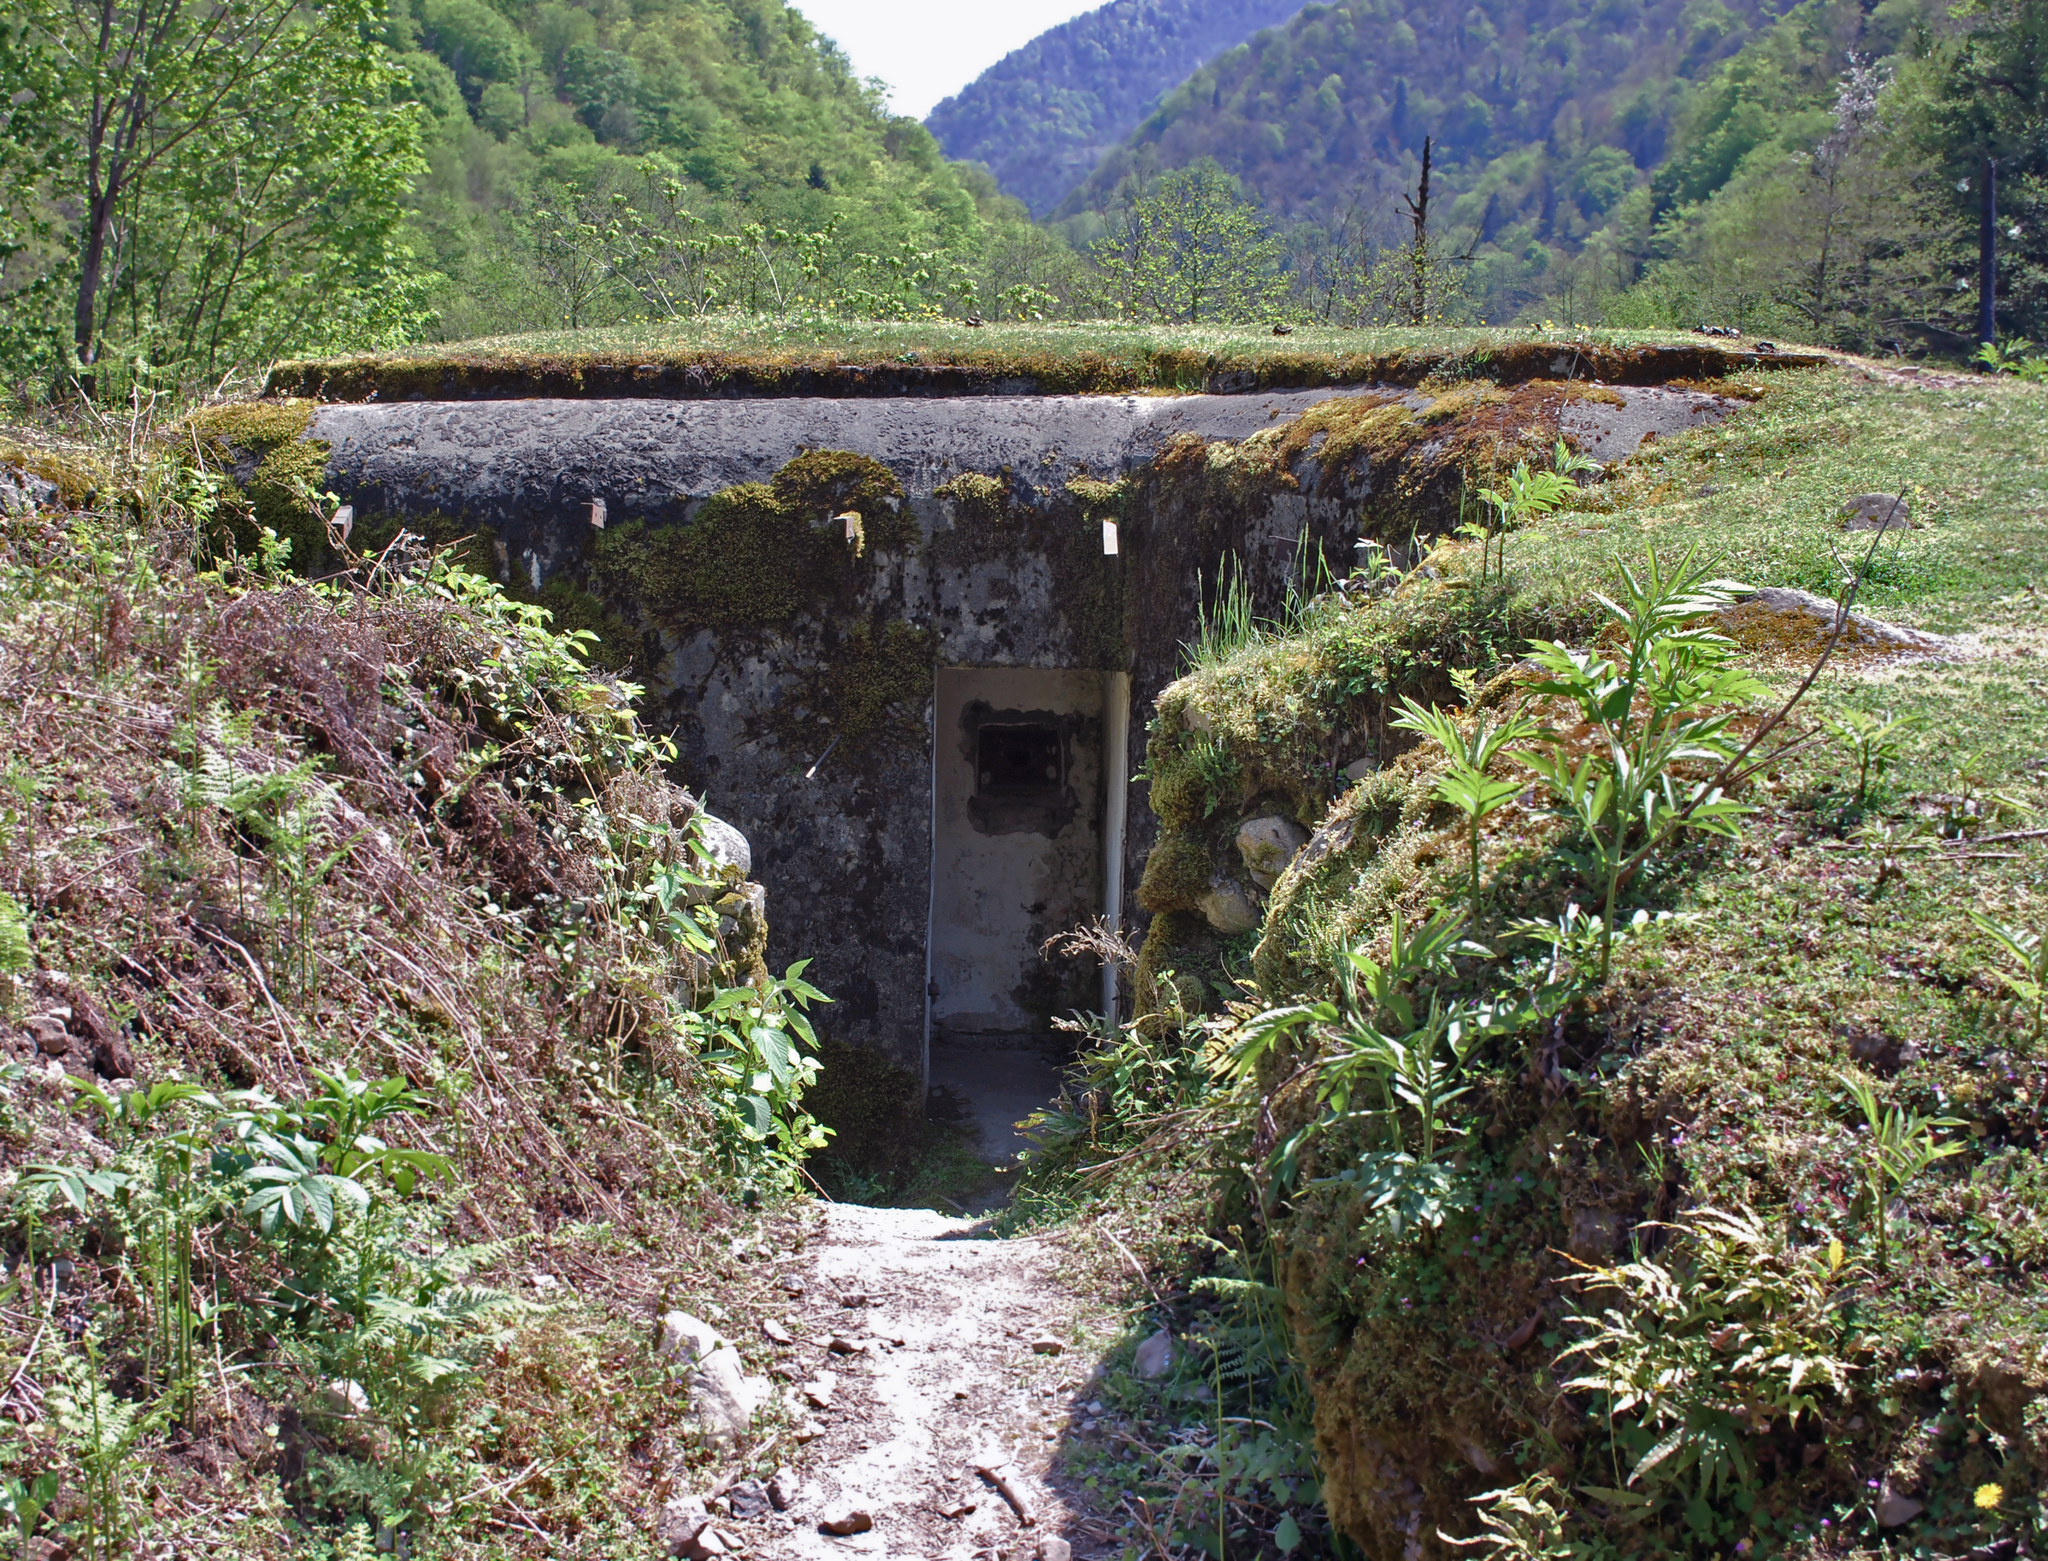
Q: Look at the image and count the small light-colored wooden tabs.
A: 4